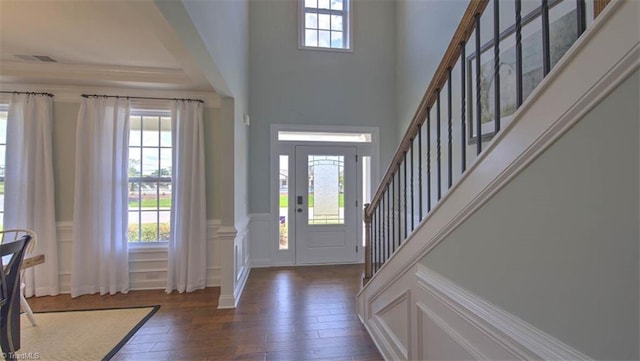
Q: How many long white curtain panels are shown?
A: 3